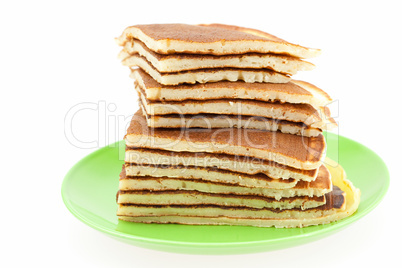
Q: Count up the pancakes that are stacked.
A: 13